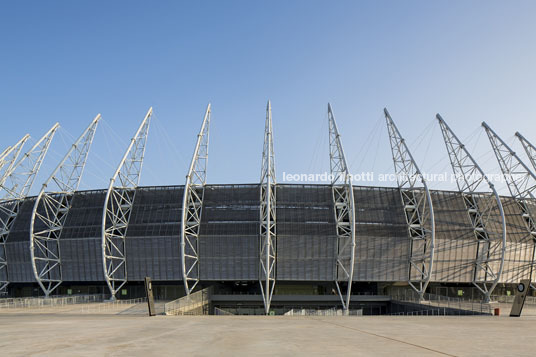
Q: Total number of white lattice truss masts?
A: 12